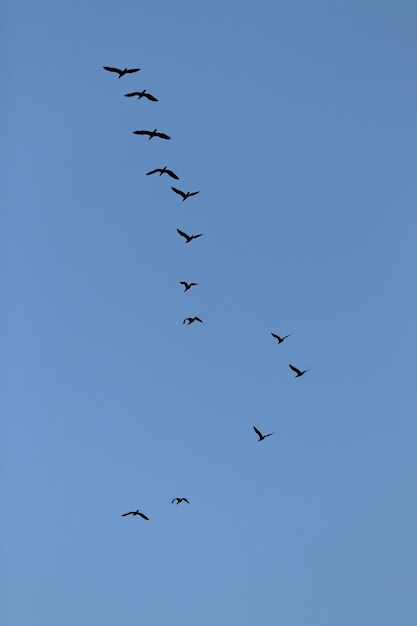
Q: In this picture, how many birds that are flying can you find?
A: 13